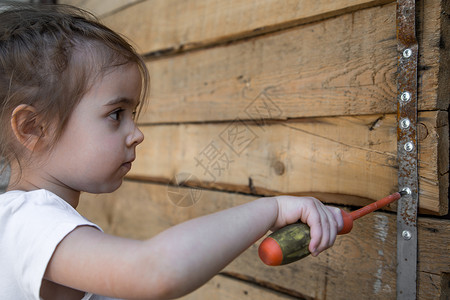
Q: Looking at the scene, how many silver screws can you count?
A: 6